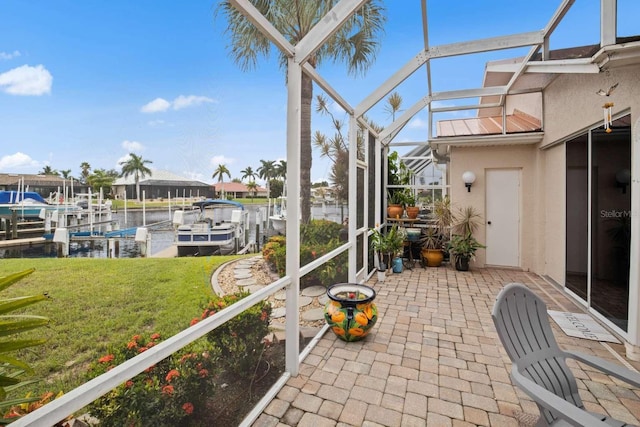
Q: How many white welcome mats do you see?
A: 1